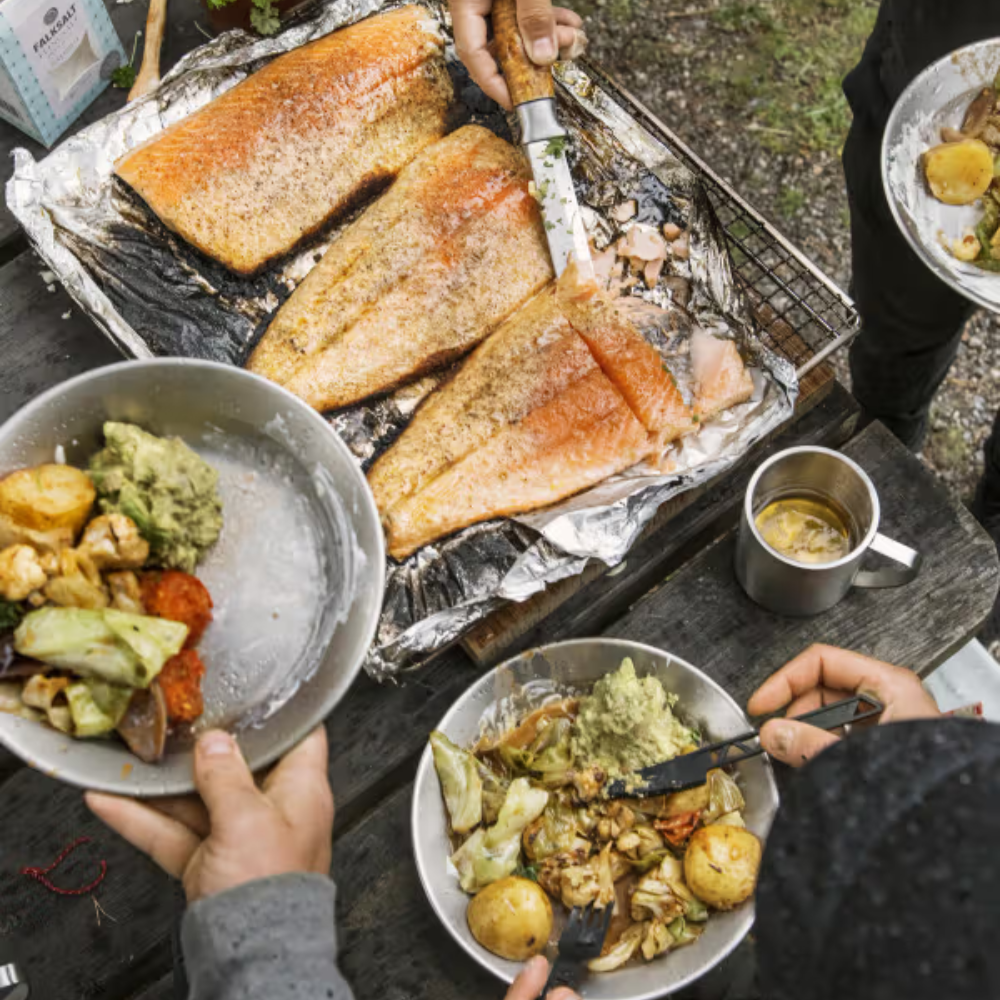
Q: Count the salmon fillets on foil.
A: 3